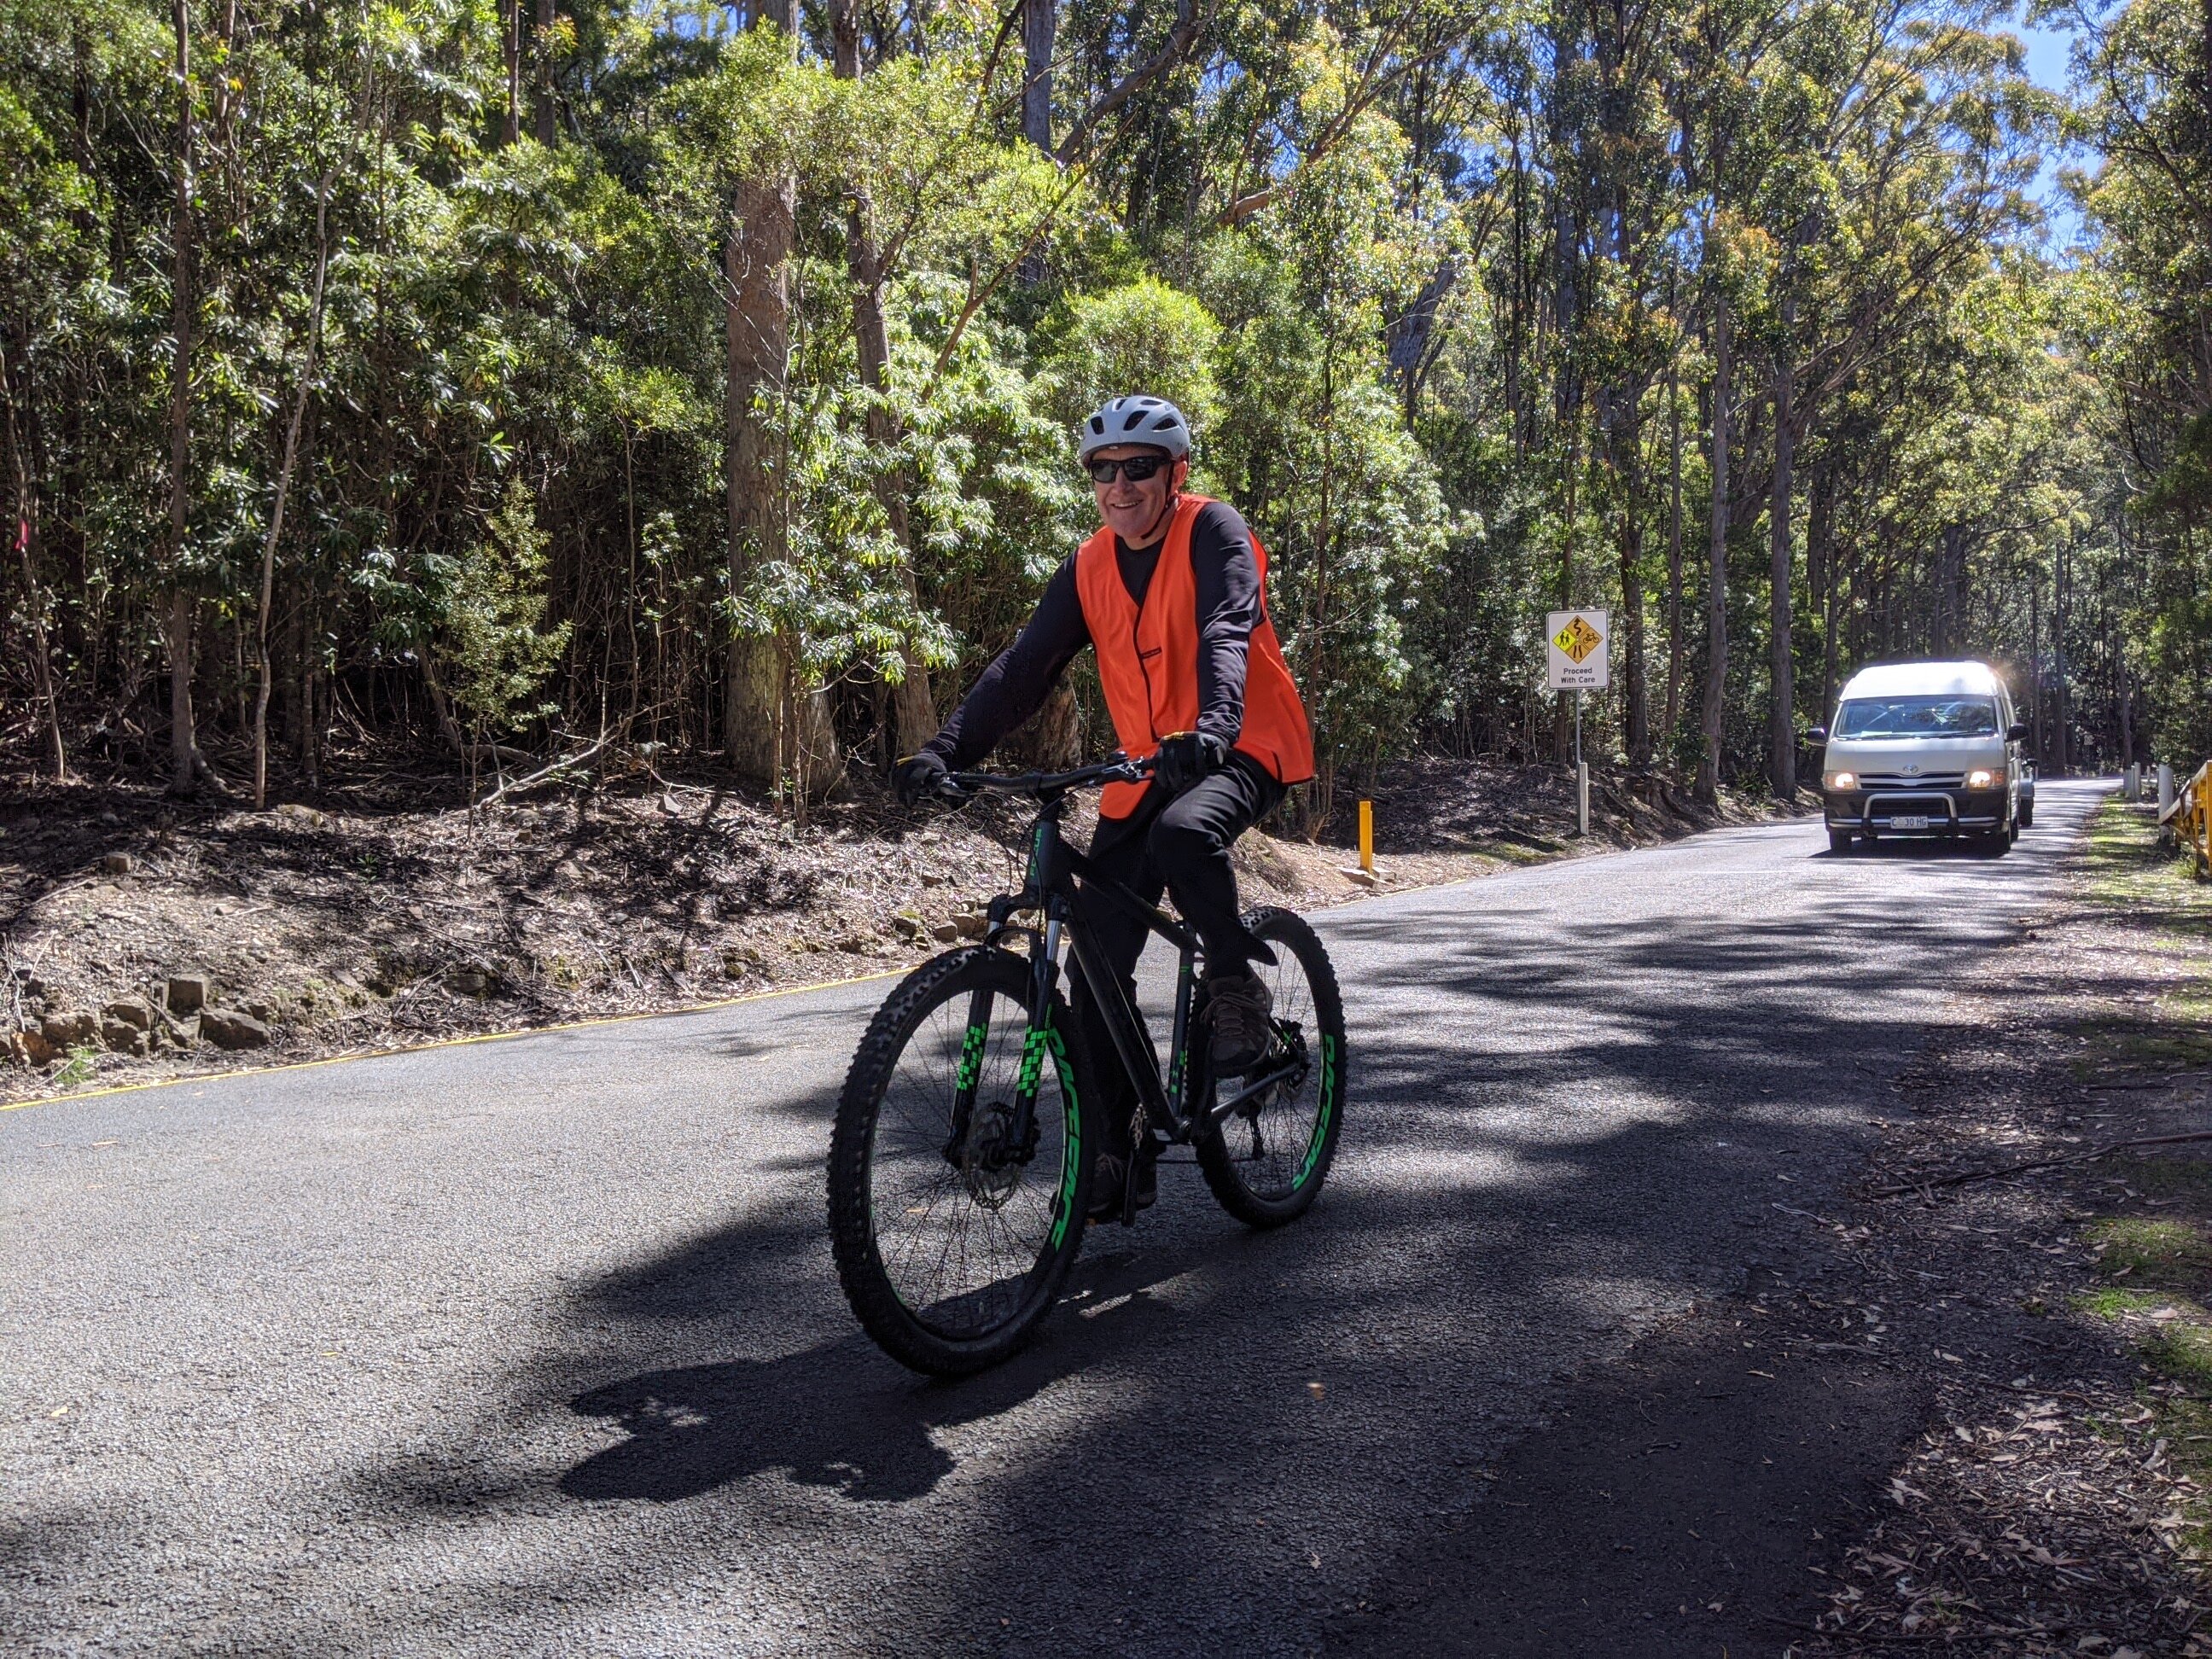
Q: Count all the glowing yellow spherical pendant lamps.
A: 0